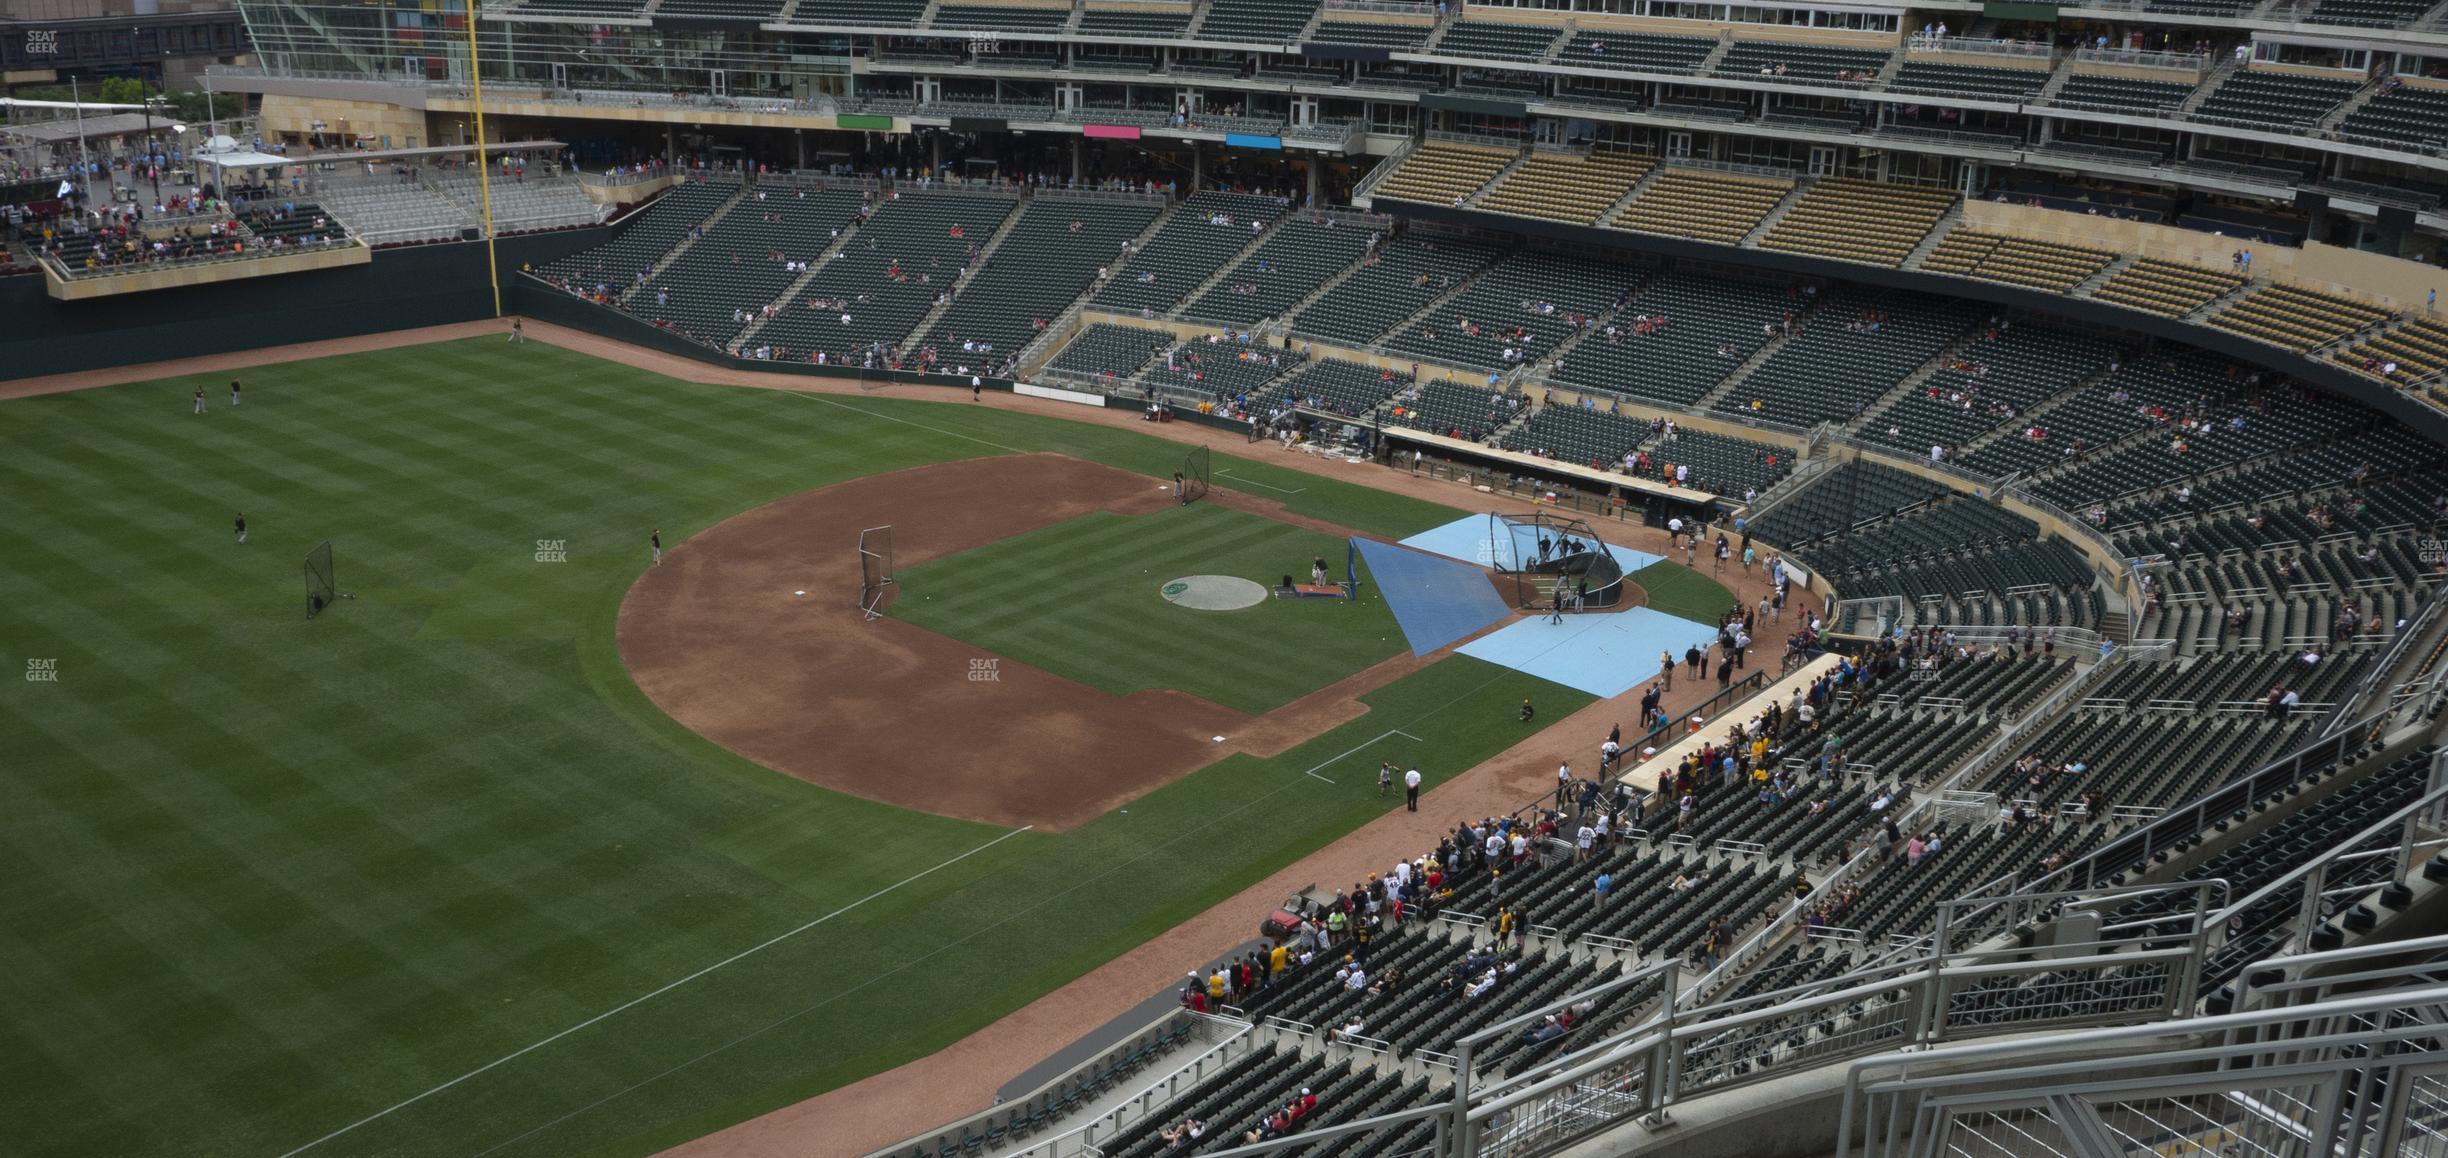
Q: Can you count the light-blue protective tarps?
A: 2